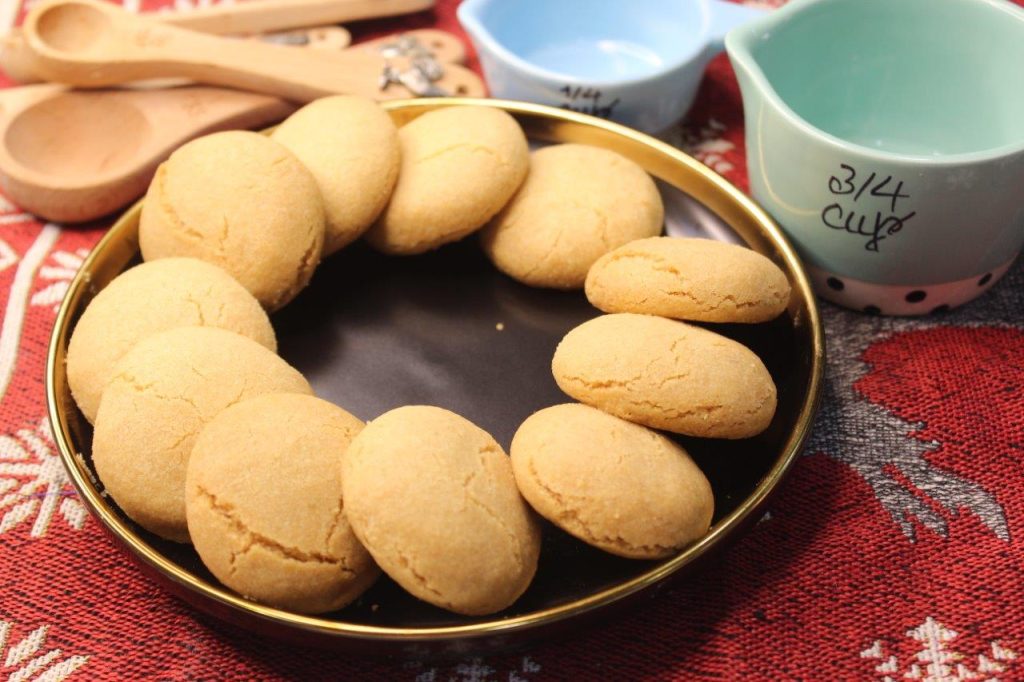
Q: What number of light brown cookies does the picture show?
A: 11